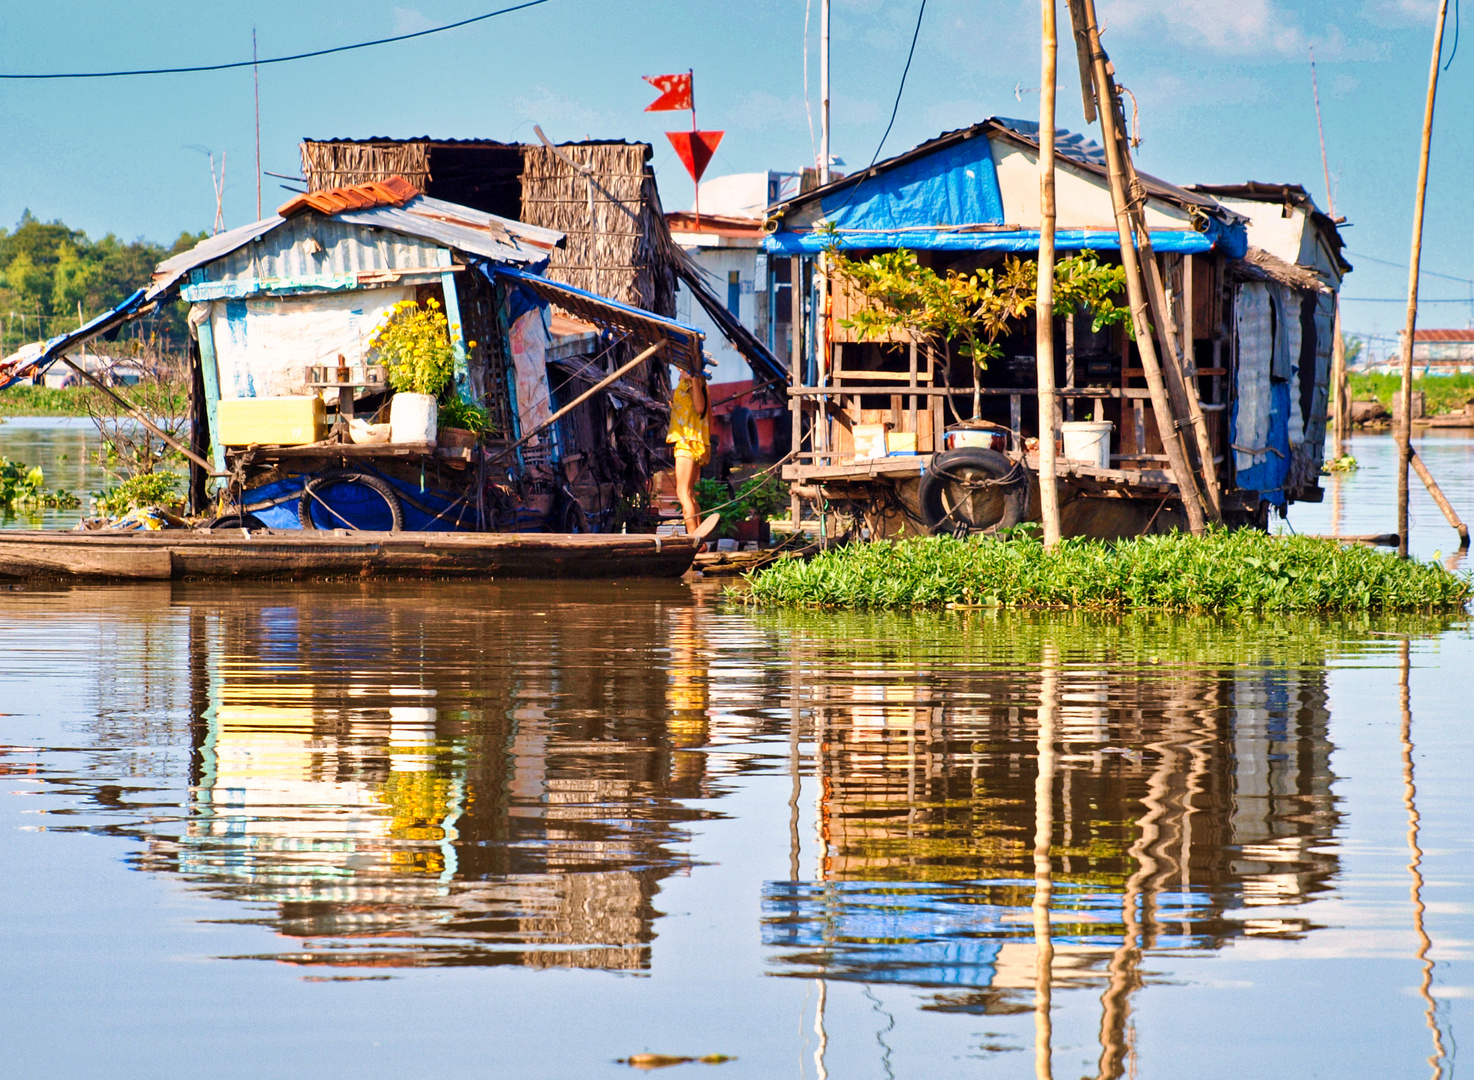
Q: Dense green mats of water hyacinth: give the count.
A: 1